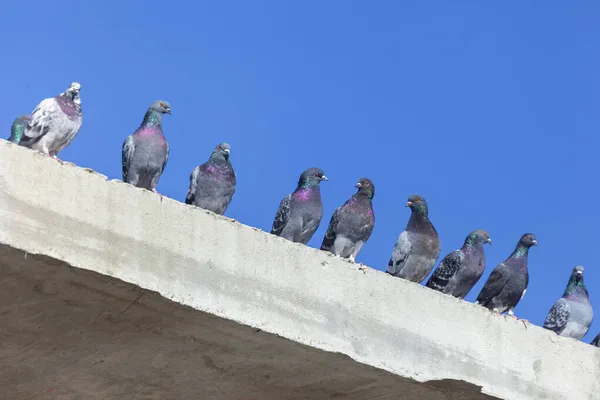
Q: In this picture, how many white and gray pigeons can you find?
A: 1